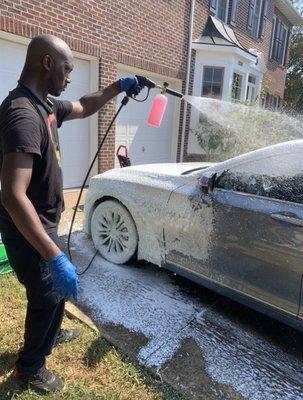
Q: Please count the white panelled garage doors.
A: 2